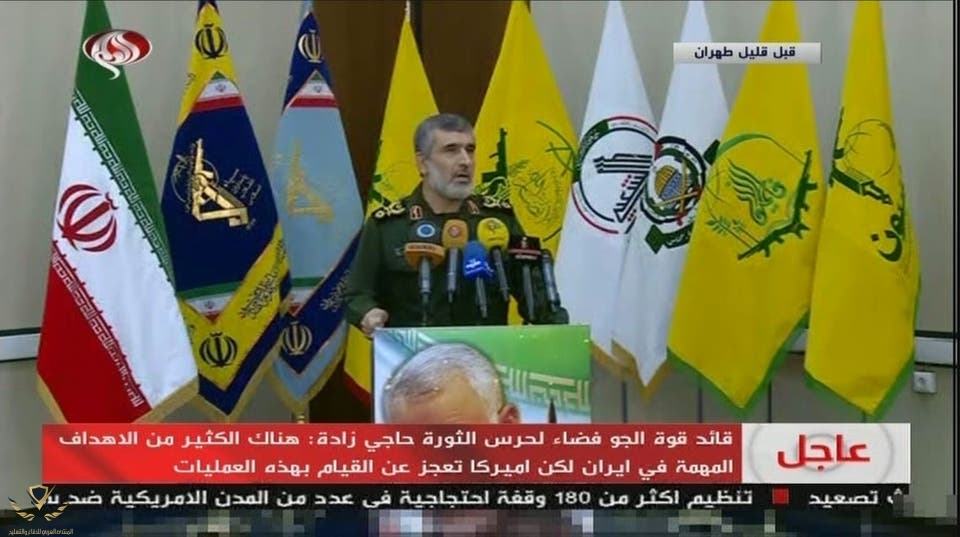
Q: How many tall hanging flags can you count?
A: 9